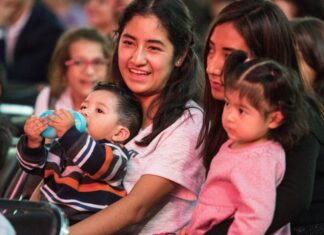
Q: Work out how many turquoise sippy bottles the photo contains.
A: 1